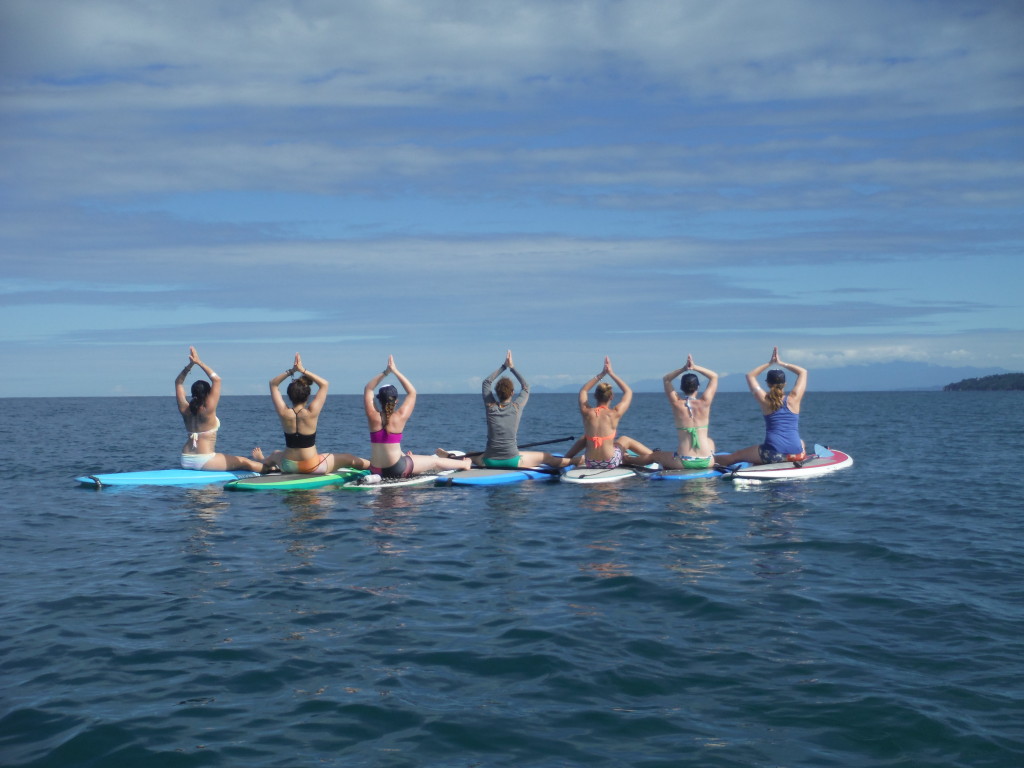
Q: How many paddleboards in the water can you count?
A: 7